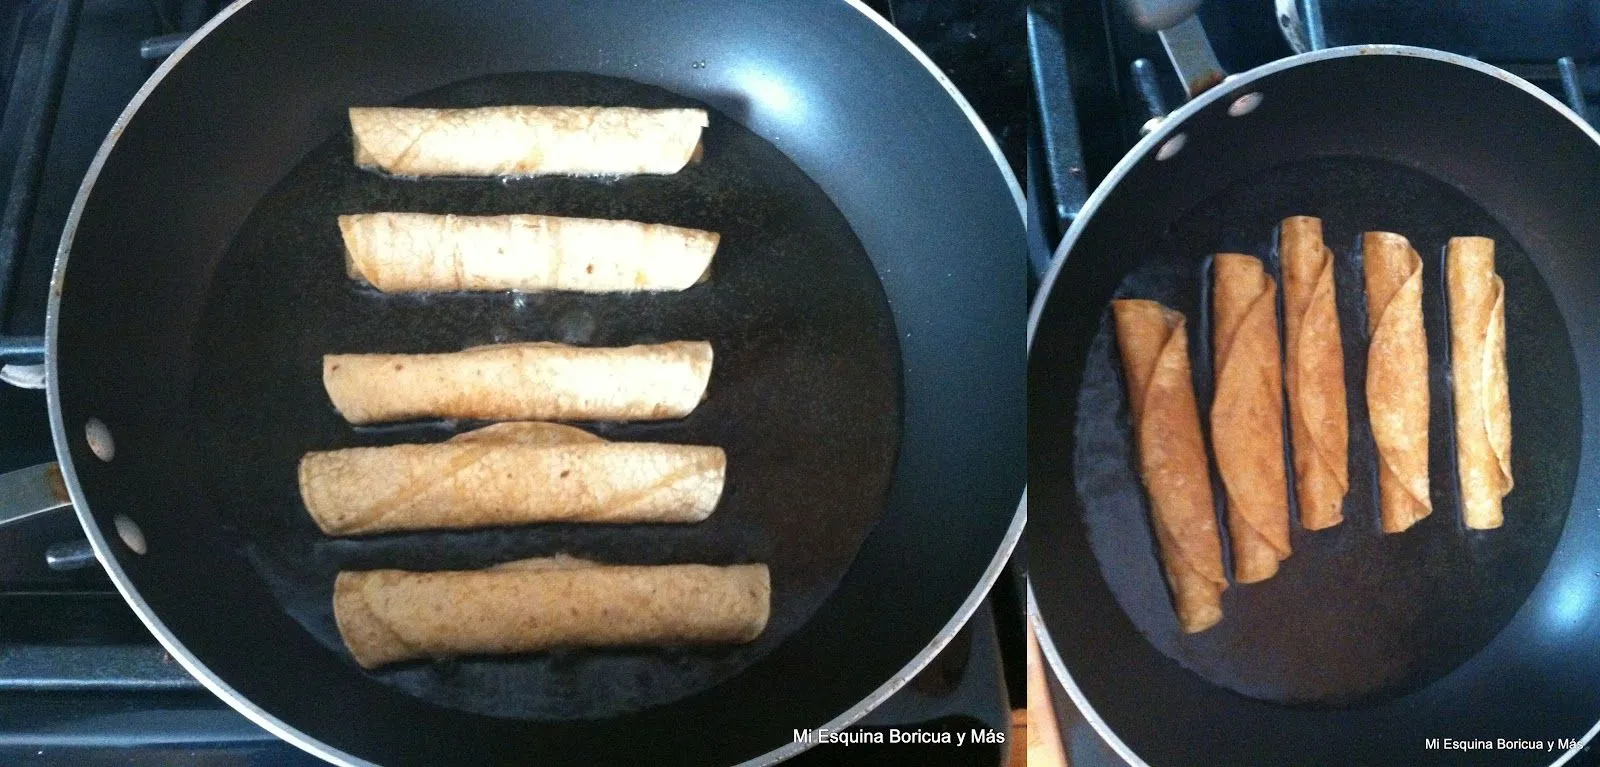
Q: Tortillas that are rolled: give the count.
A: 10